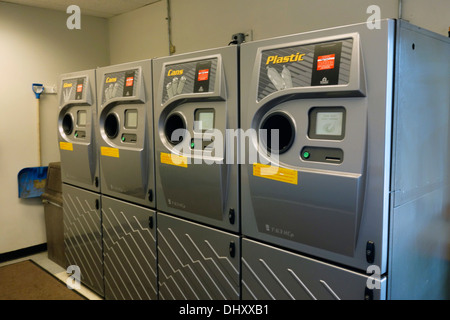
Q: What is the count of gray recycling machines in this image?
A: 4